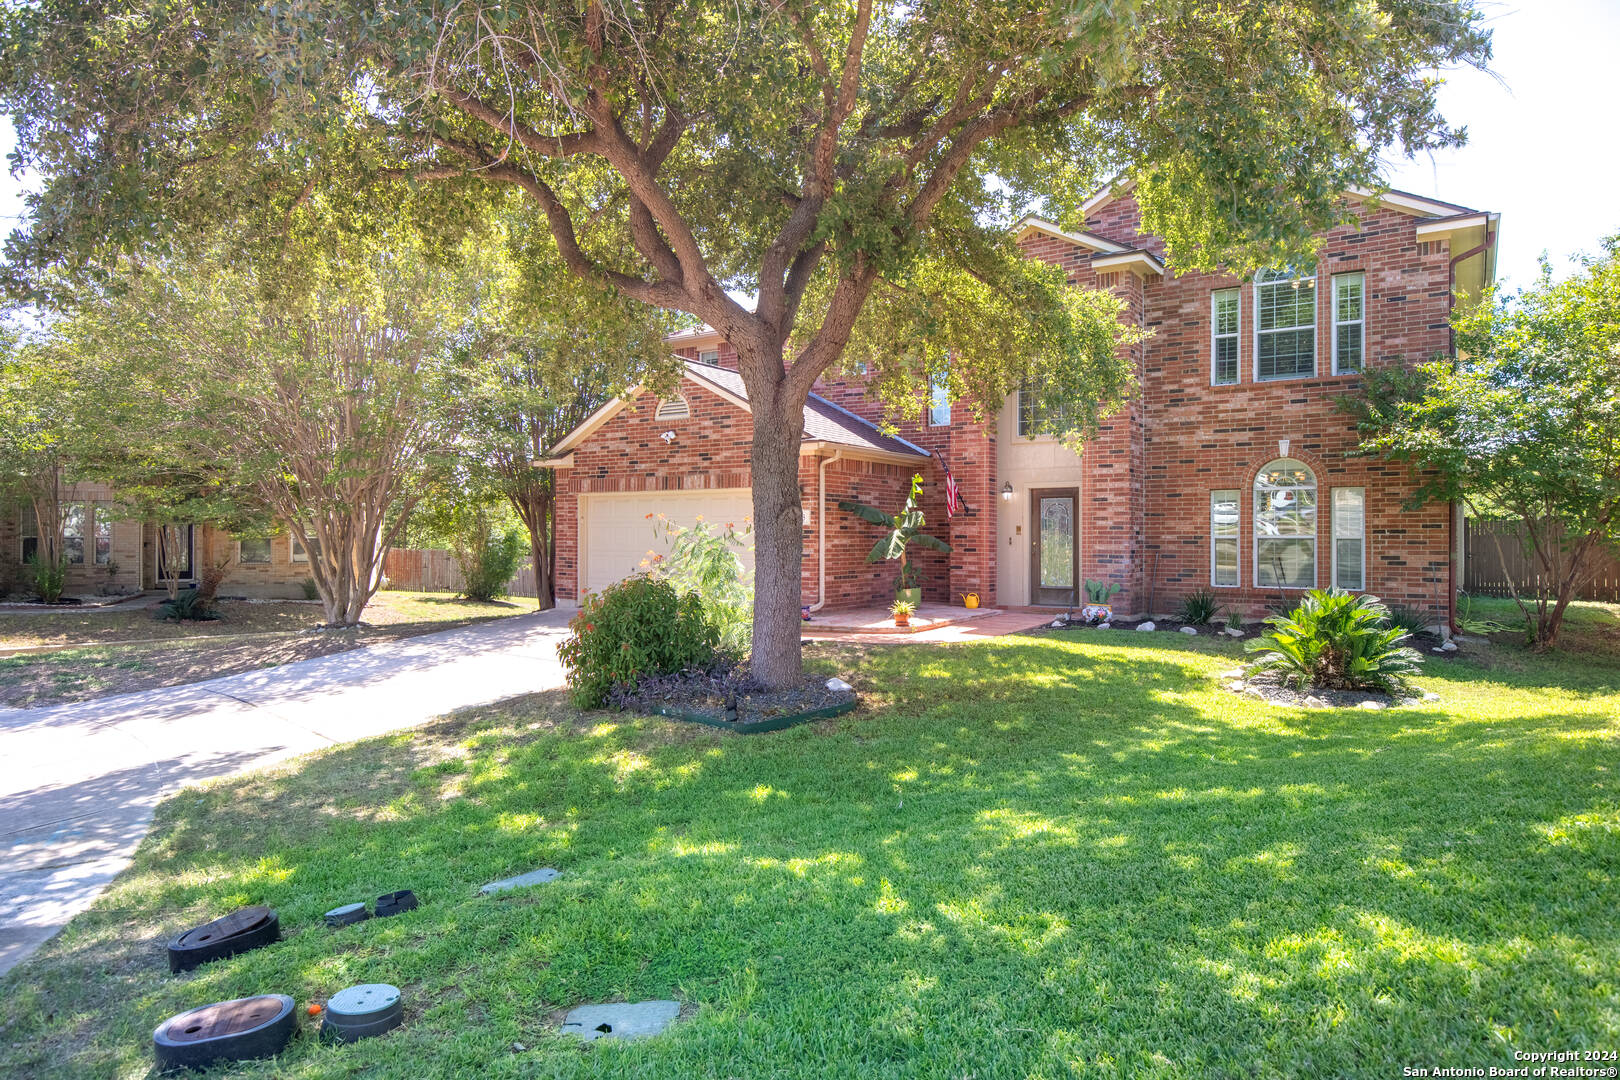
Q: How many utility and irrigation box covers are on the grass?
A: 7